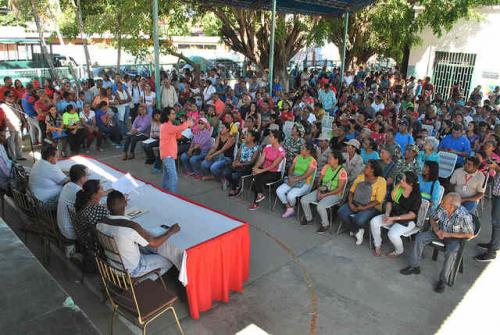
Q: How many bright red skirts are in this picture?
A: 1